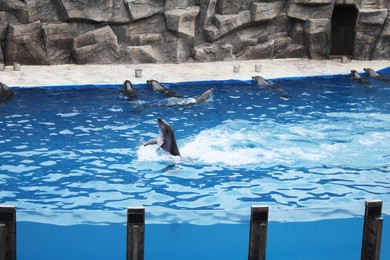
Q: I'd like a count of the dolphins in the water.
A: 8